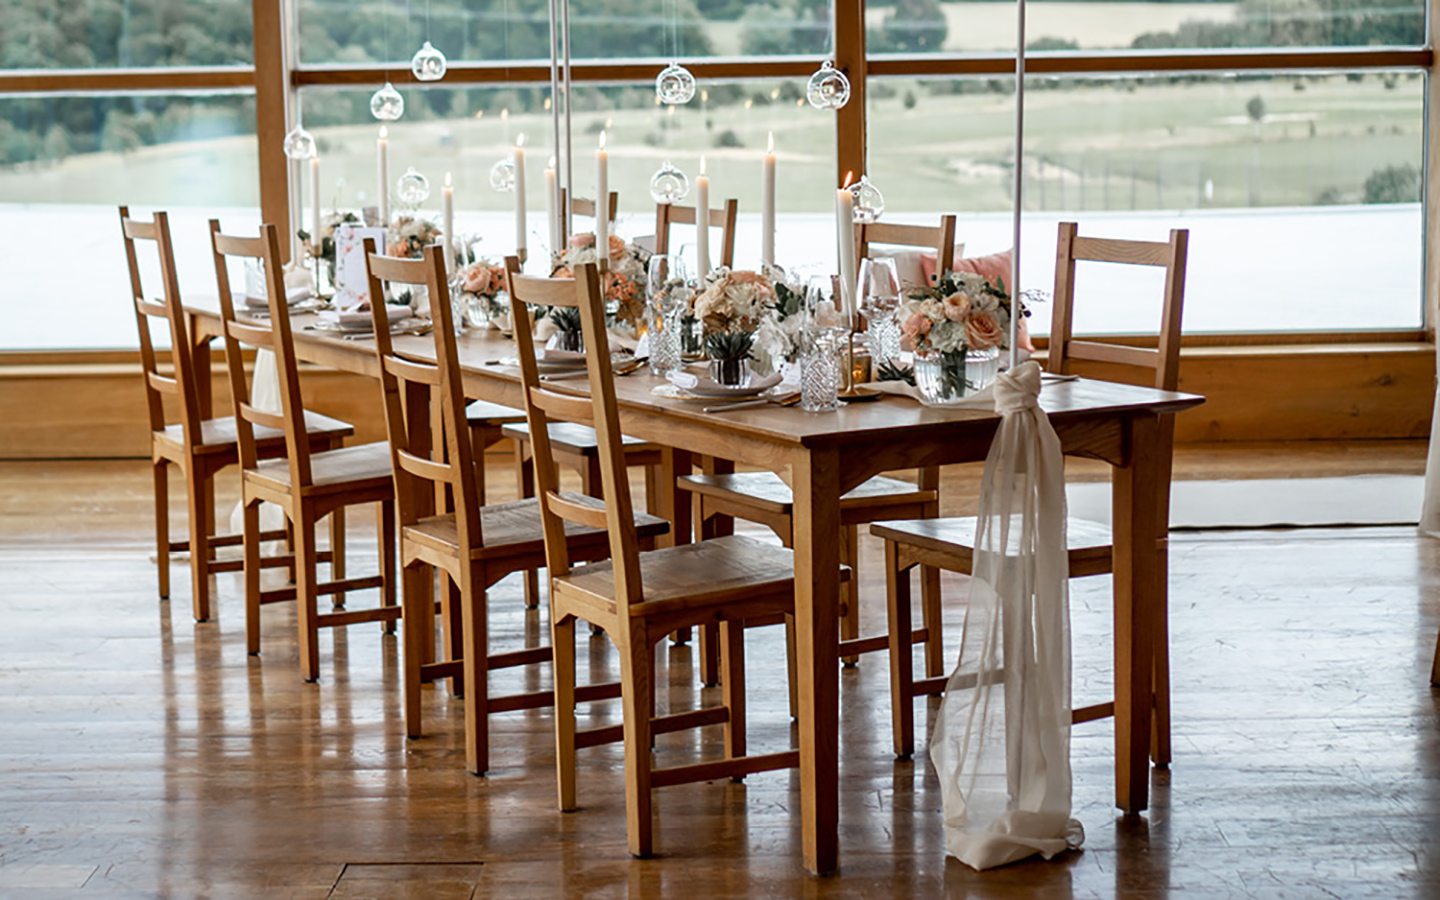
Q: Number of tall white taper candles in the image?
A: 9